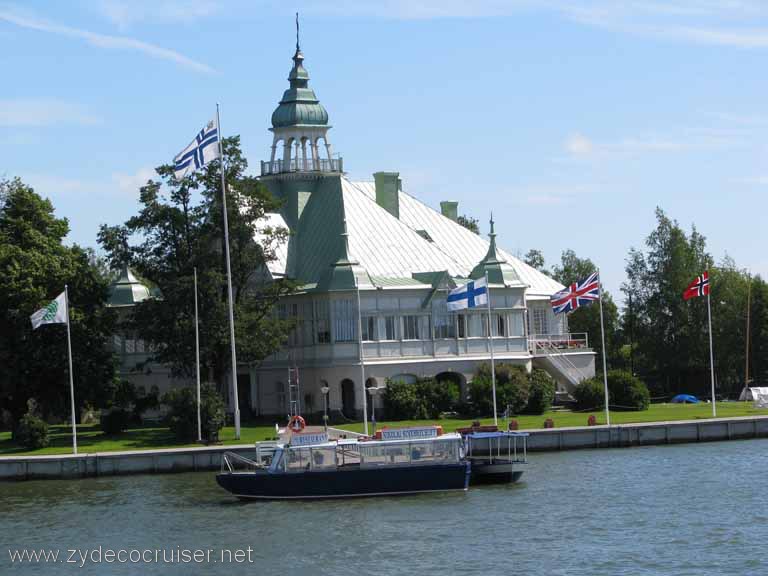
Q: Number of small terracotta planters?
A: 3